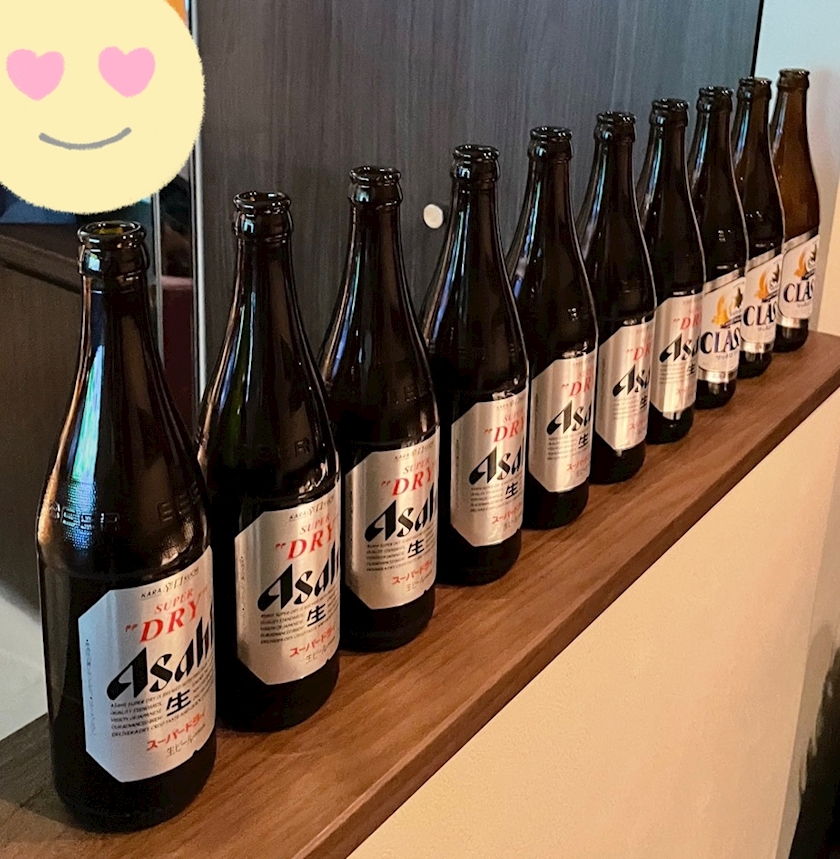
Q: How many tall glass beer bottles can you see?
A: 10